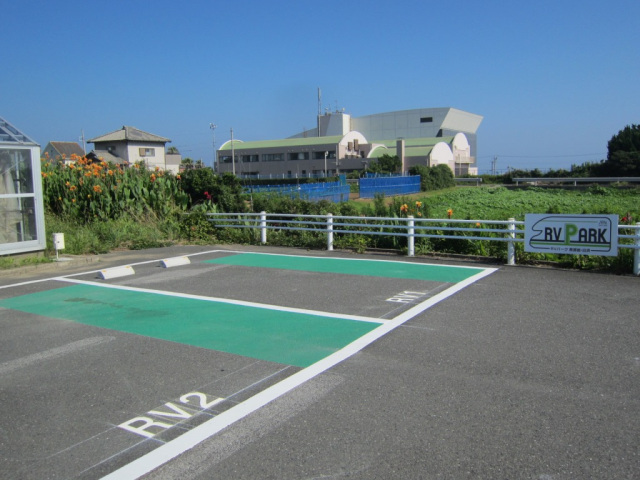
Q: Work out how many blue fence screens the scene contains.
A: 2